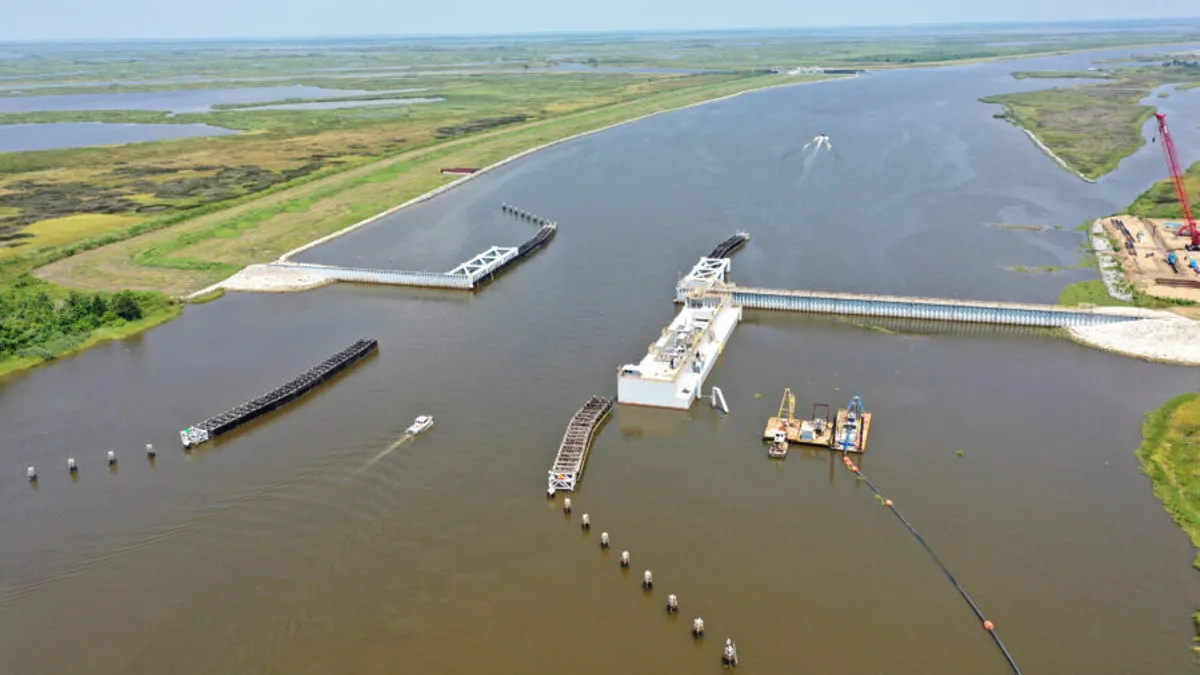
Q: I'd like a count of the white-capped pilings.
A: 12